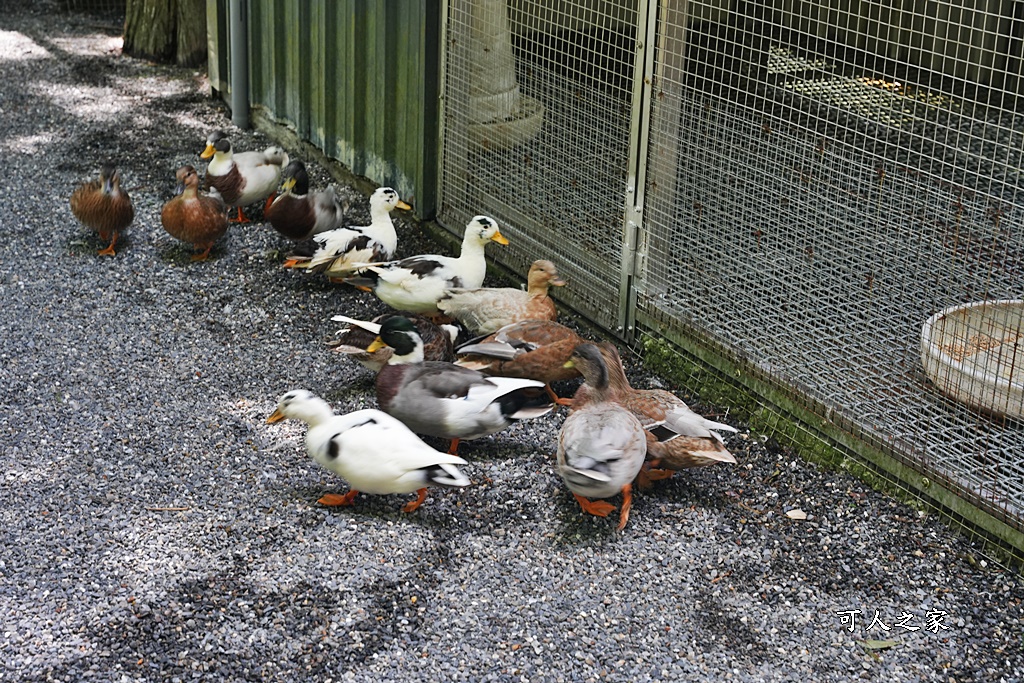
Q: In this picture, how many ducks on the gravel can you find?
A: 13